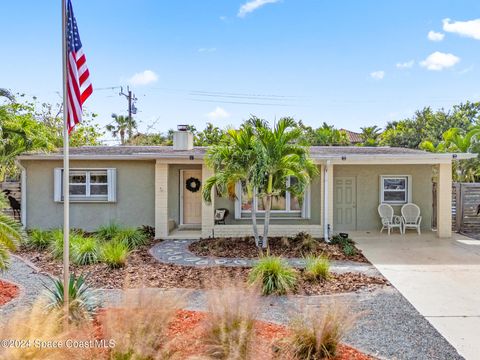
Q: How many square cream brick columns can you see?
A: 4